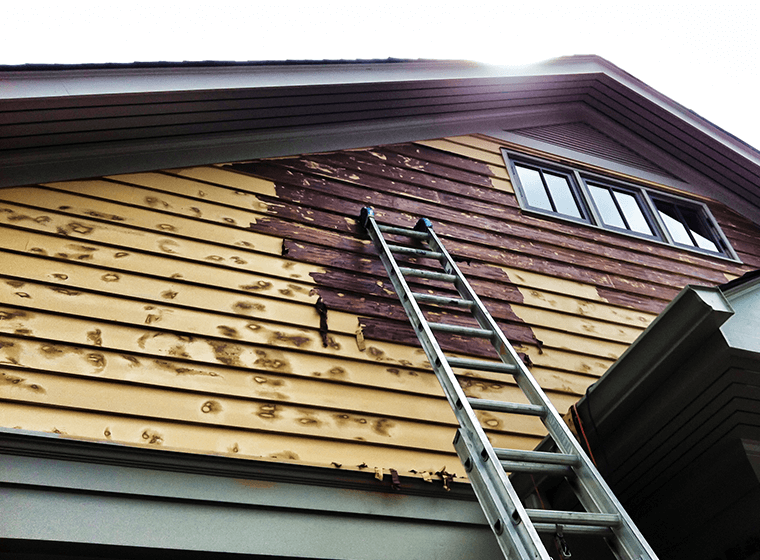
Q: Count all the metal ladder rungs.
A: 11